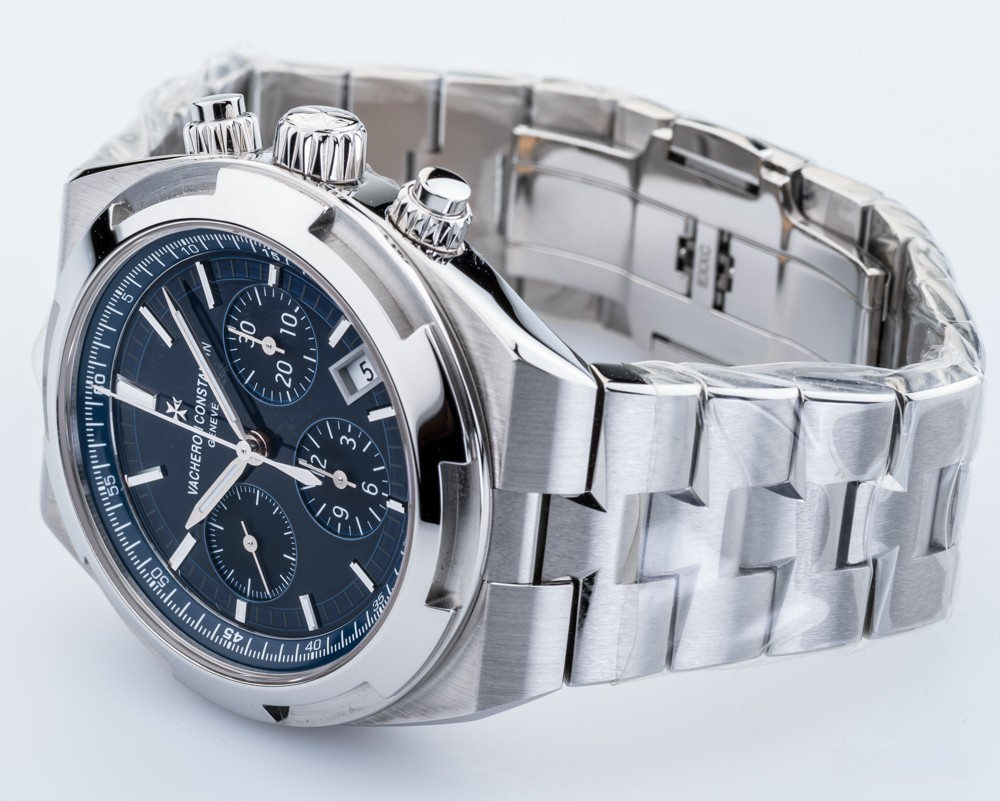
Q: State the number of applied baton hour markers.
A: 12